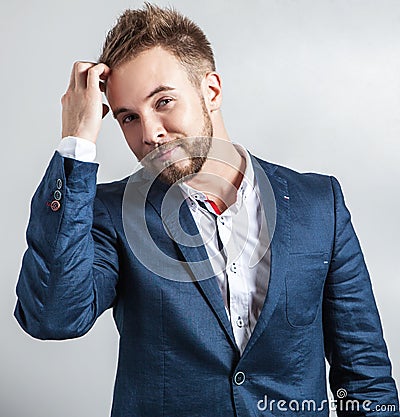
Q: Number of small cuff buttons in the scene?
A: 3